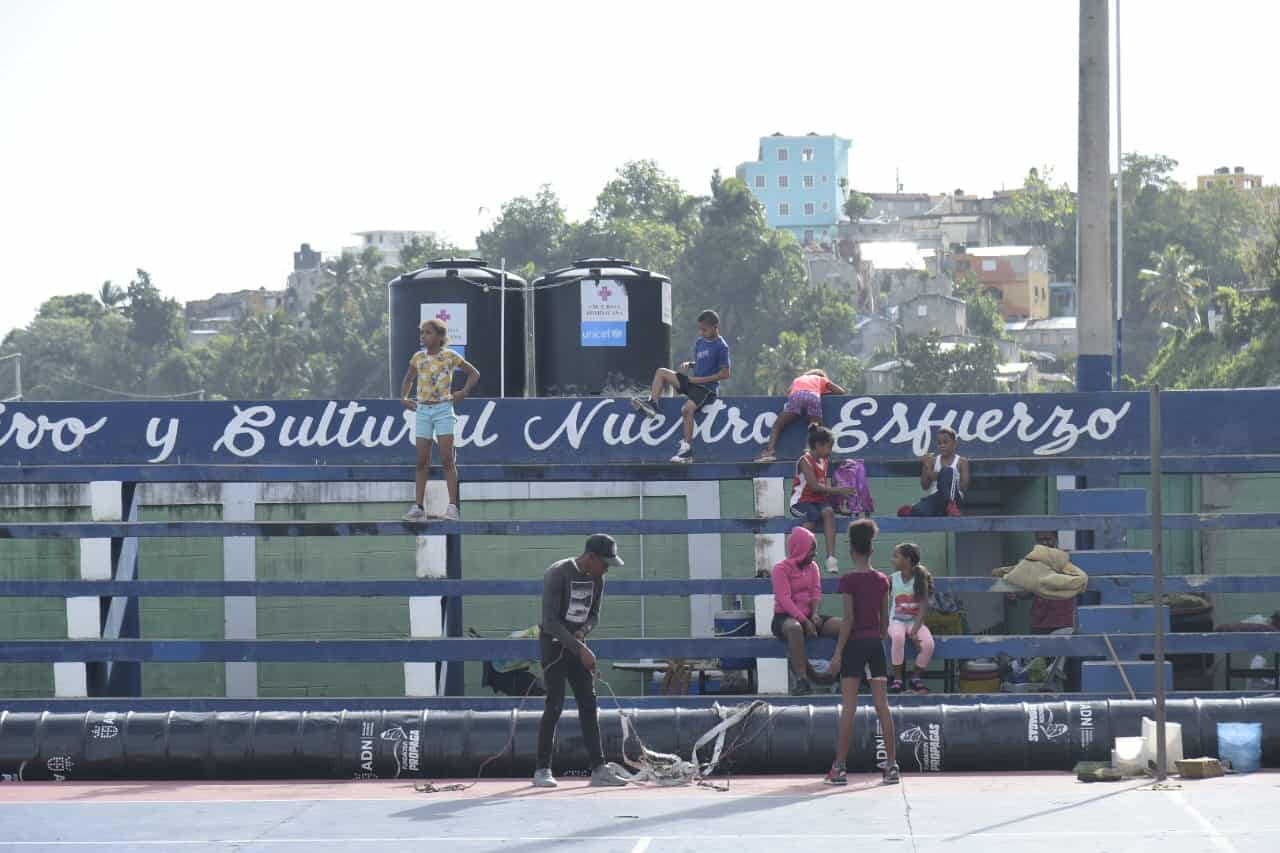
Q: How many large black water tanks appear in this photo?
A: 2